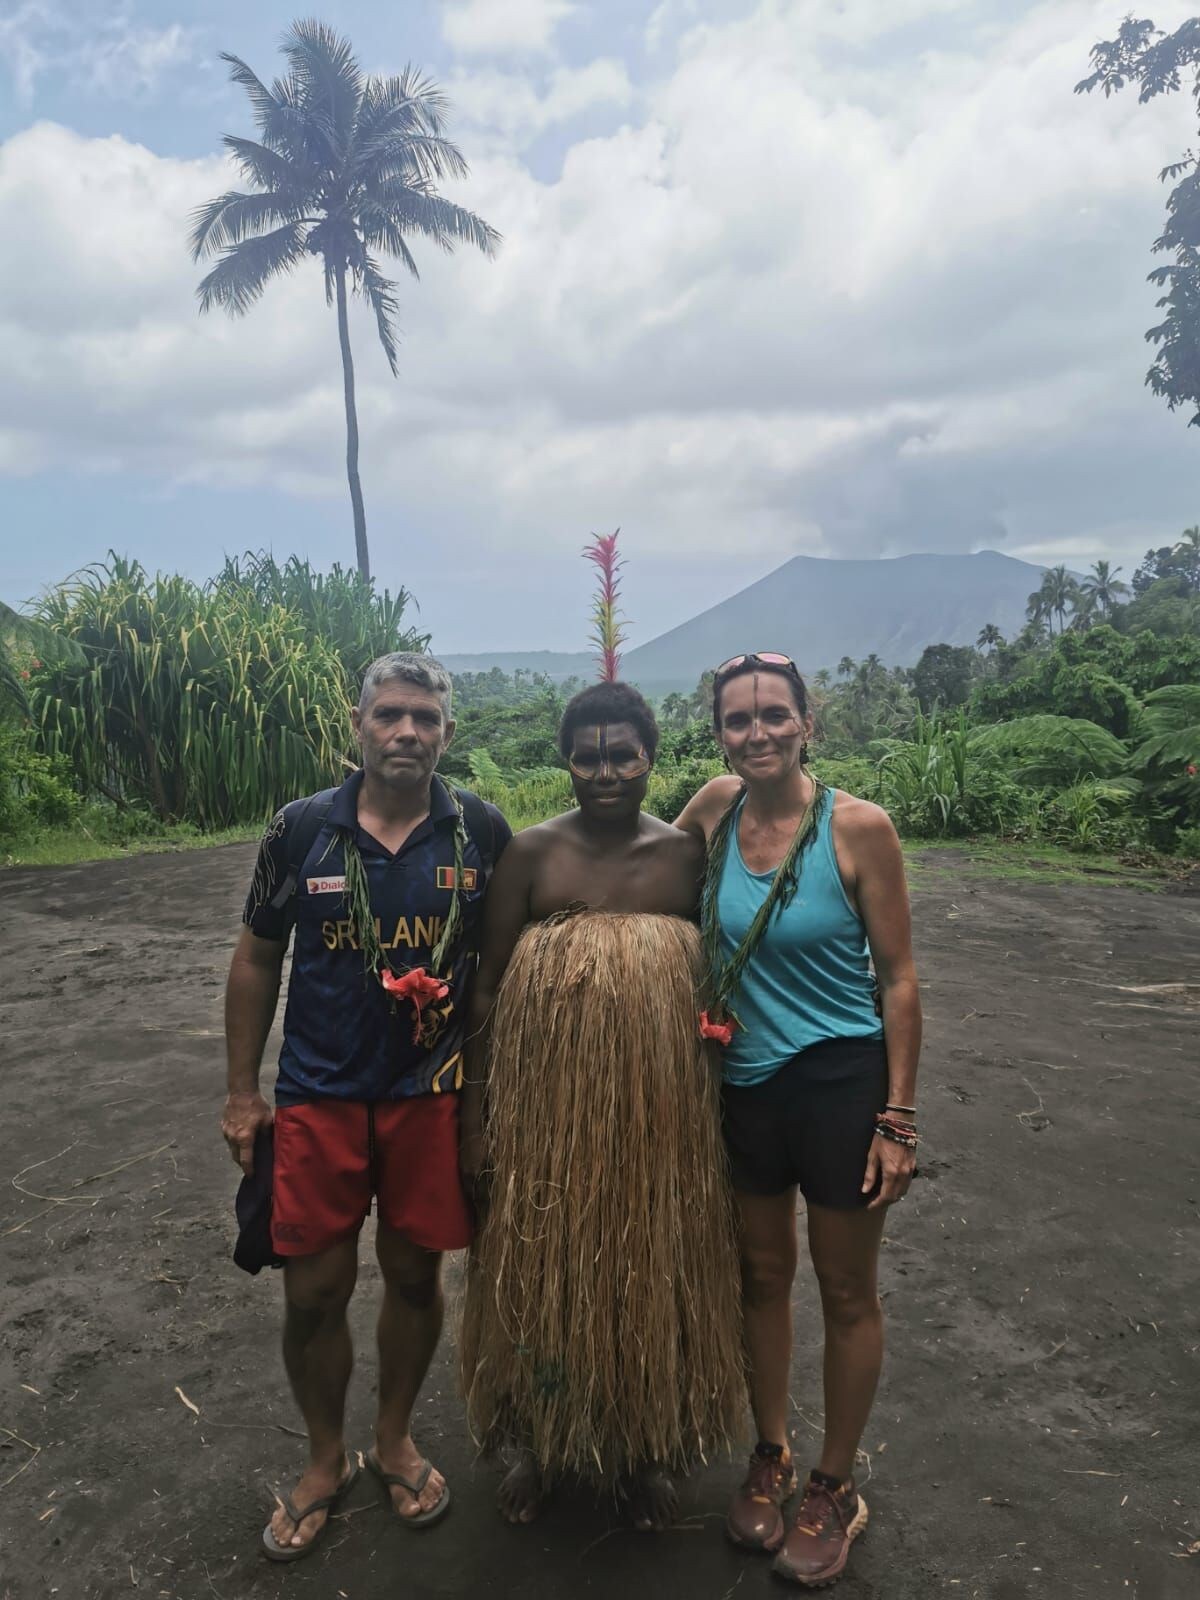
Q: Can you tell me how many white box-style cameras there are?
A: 0